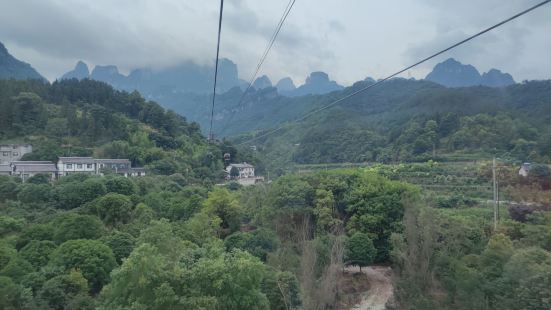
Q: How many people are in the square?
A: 0